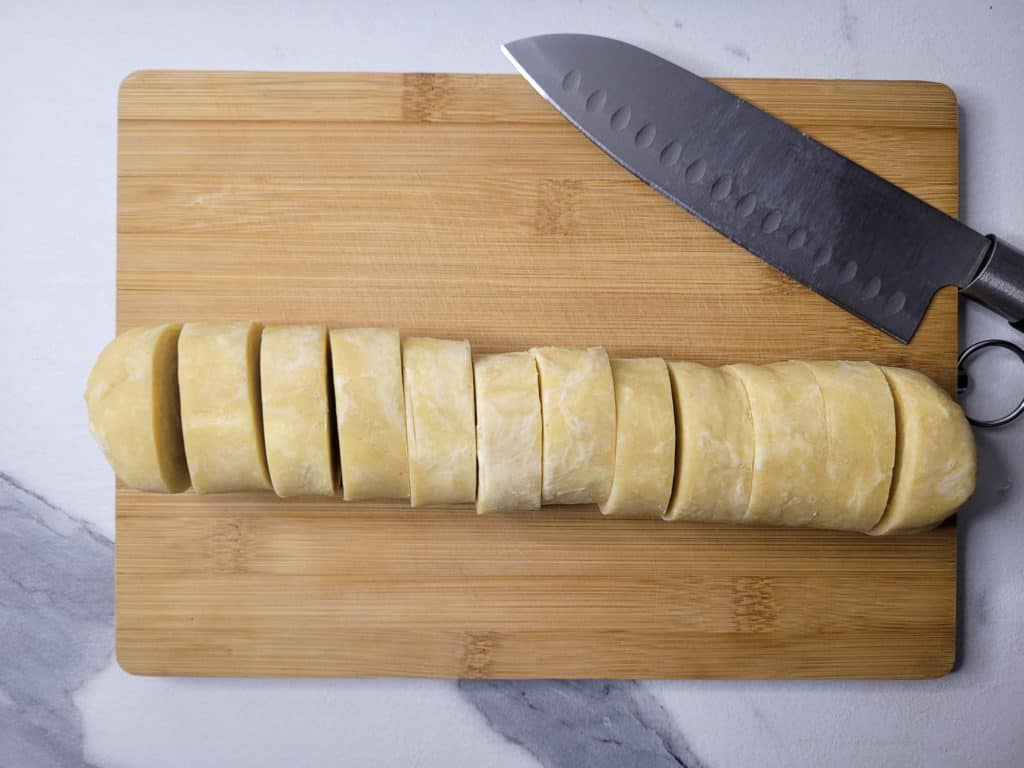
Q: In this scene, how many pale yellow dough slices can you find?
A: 12